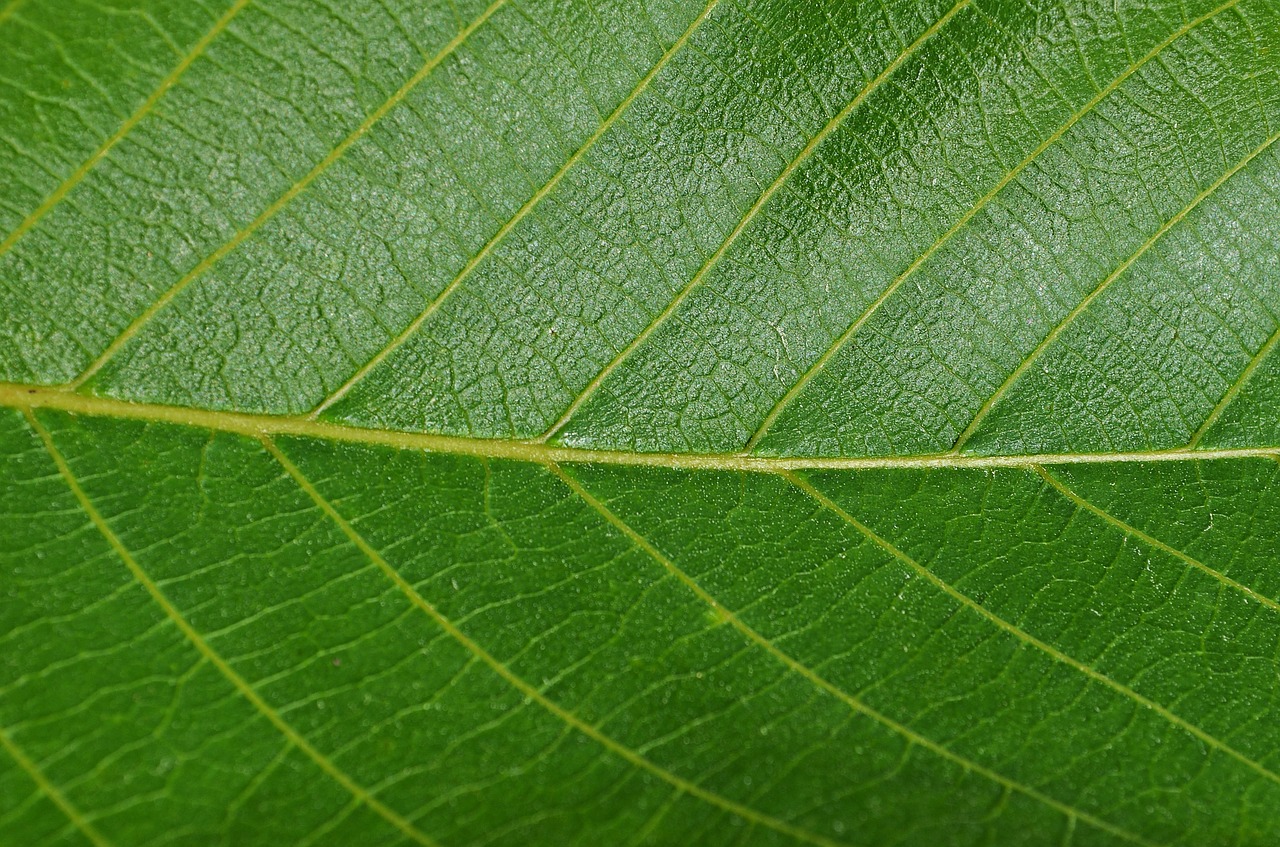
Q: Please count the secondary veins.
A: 13